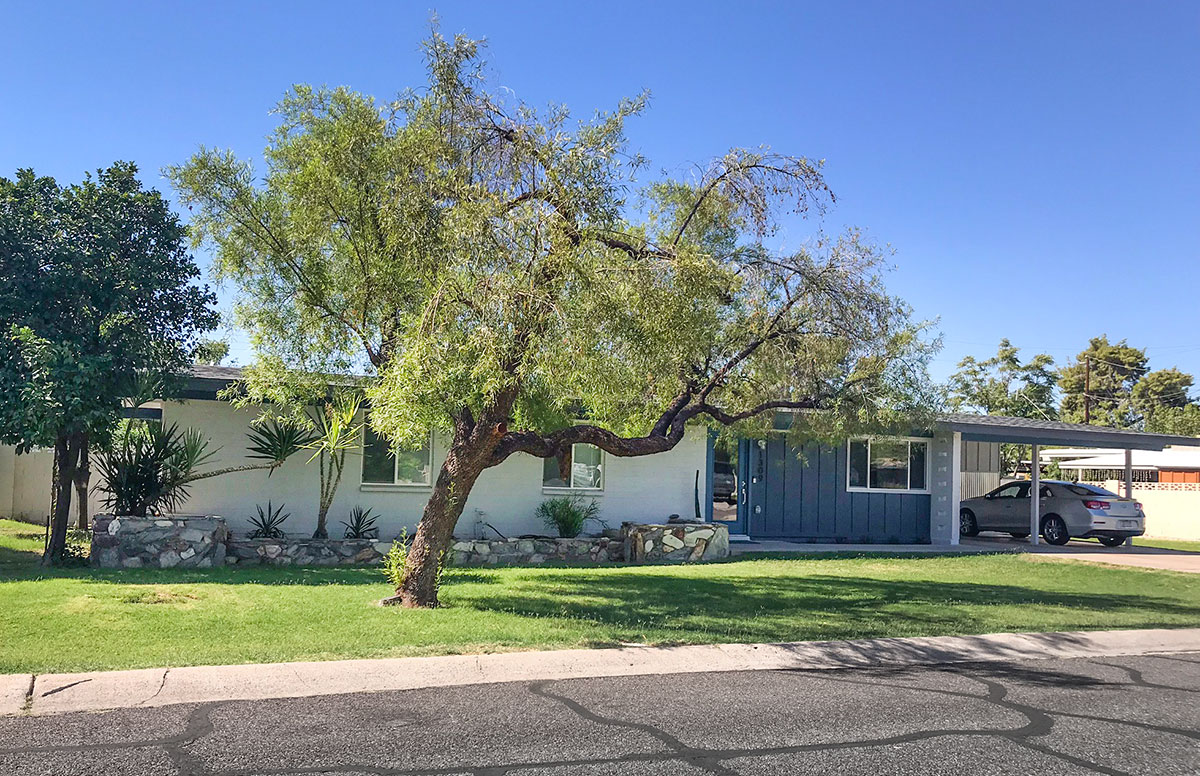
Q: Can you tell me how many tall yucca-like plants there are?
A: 2